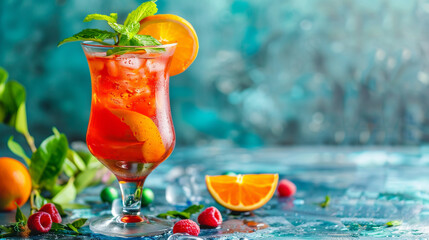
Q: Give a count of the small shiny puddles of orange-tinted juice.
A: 1